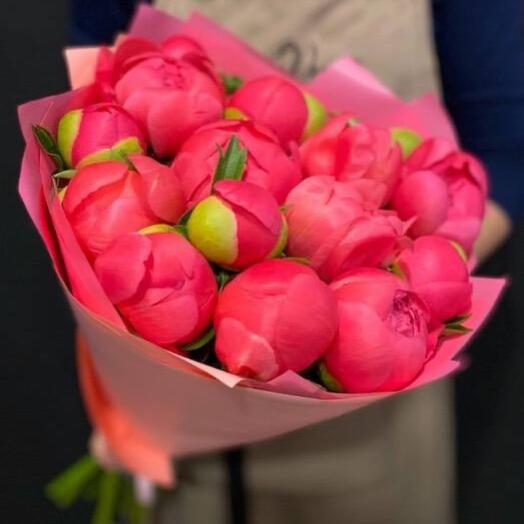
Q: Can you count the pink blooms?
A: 13